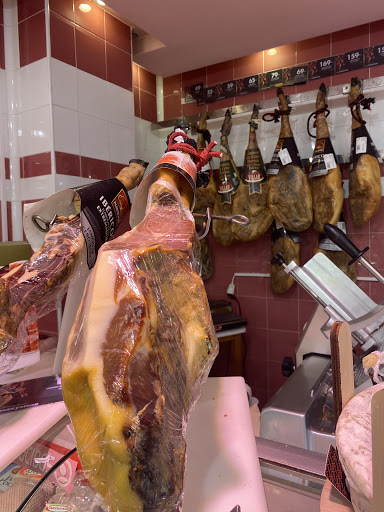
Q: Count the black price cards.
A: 9